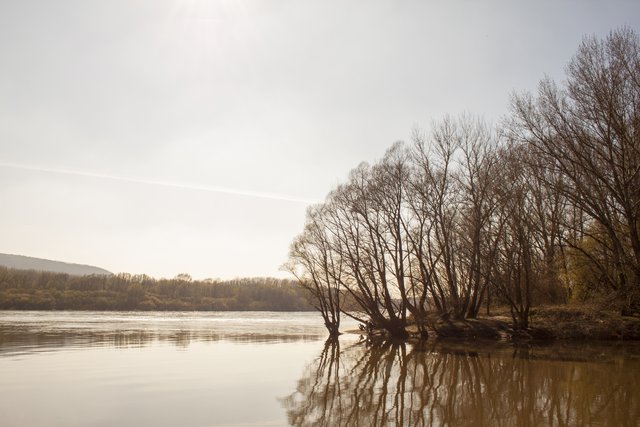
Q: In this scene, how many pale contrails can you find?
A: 1